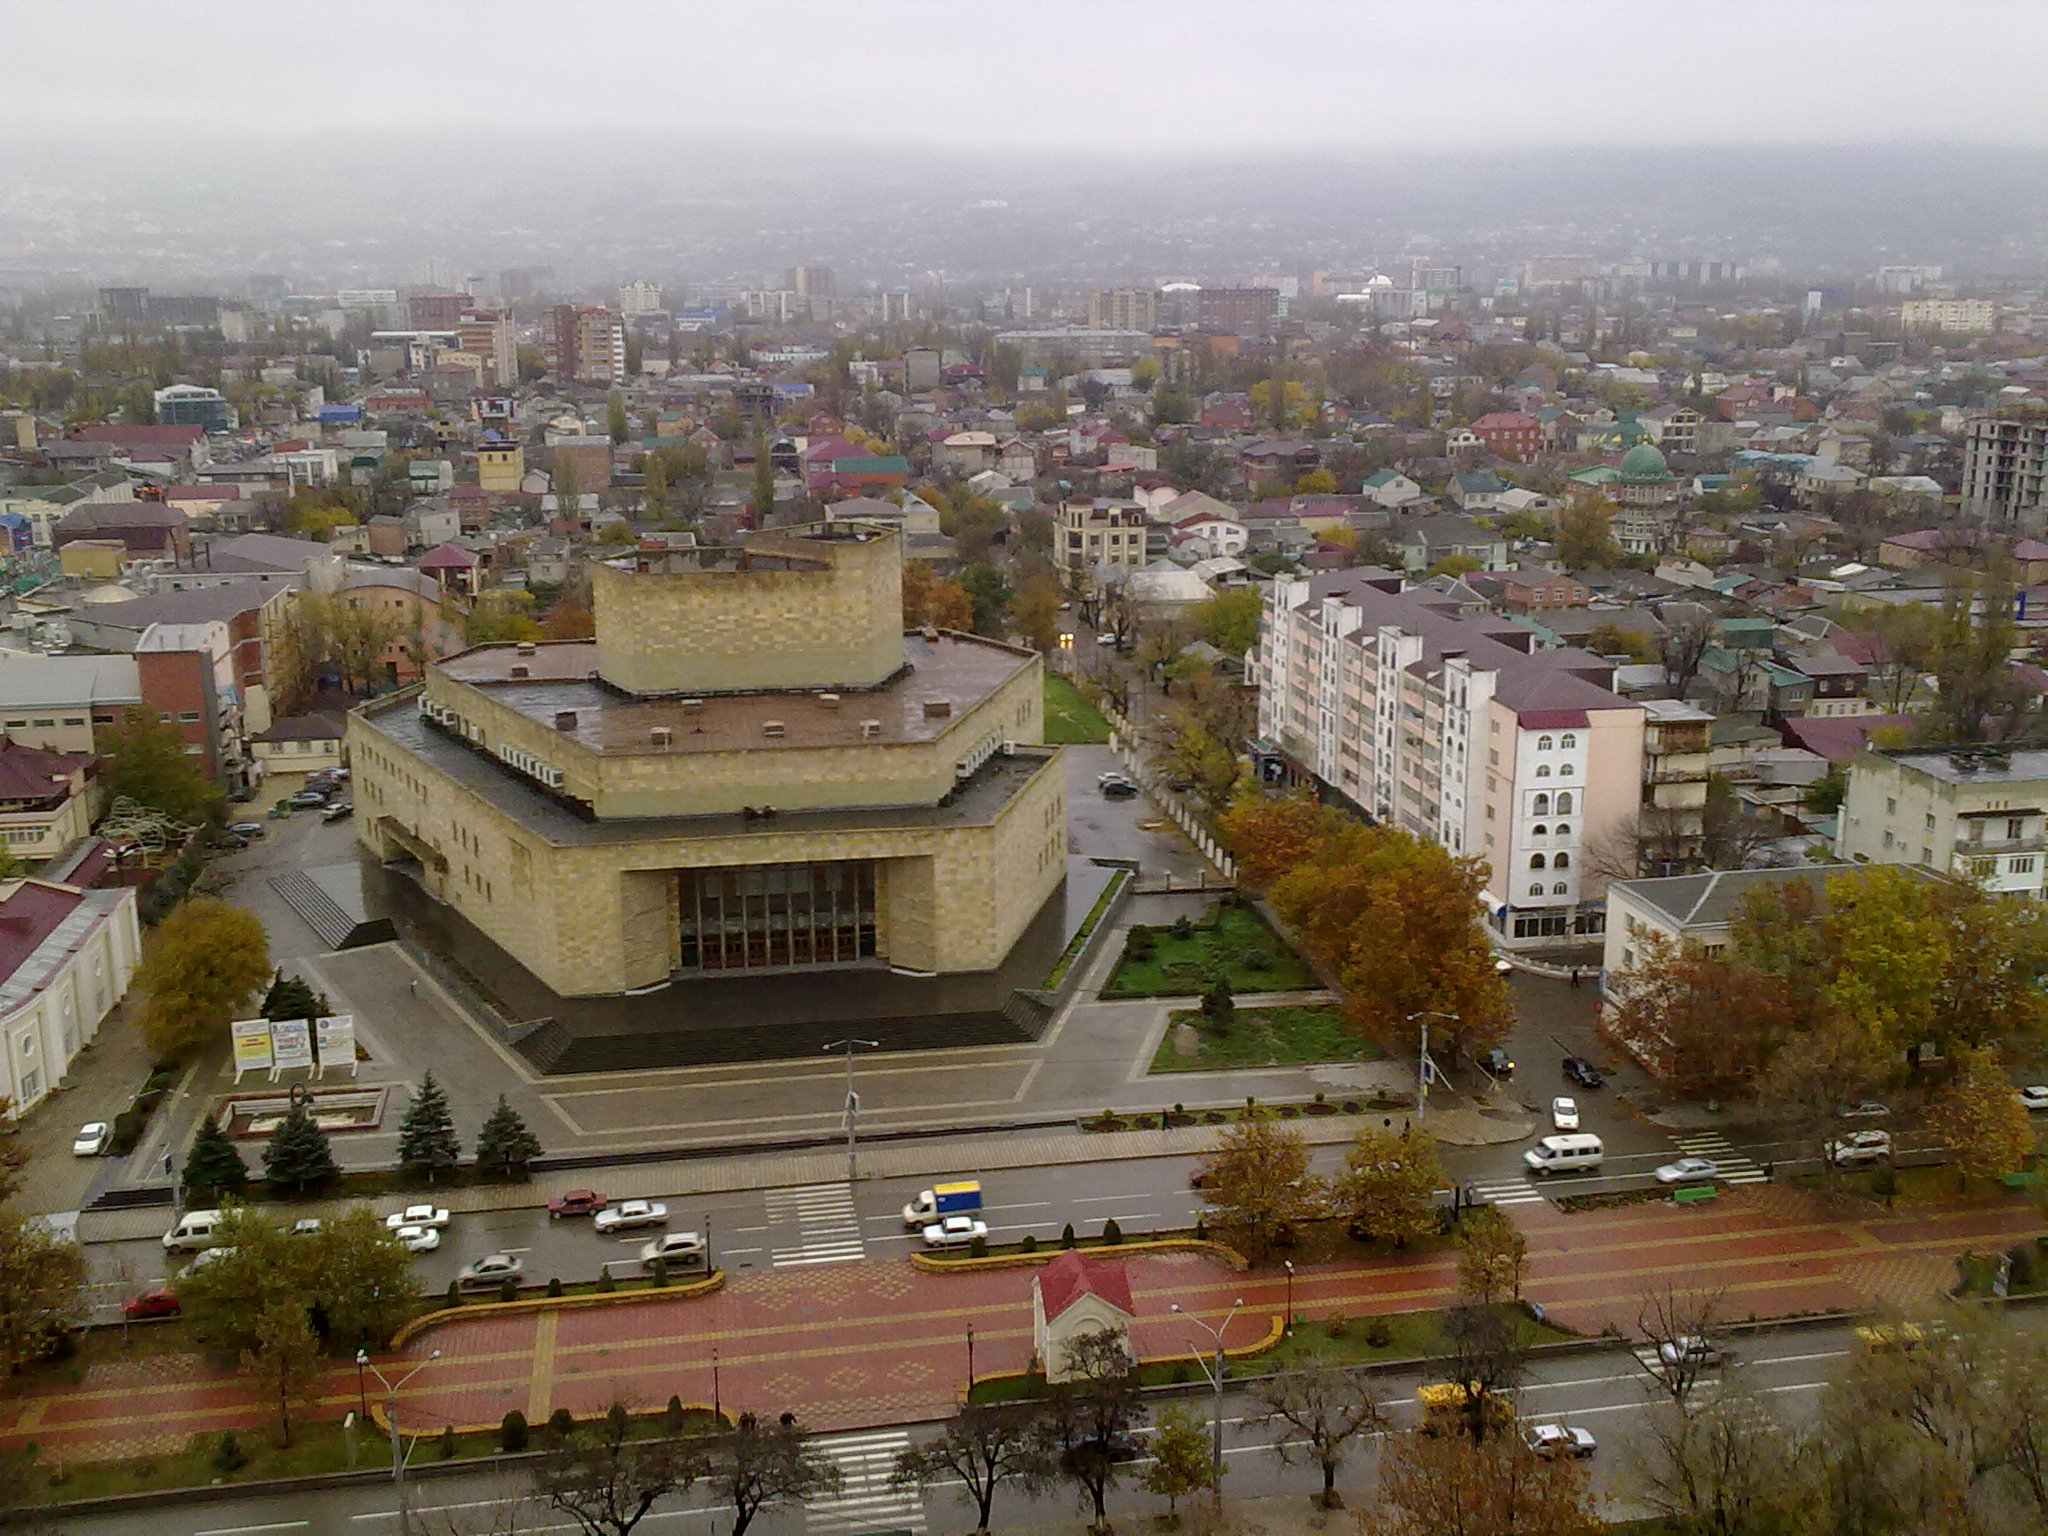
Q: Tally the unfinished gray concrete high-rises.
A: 1